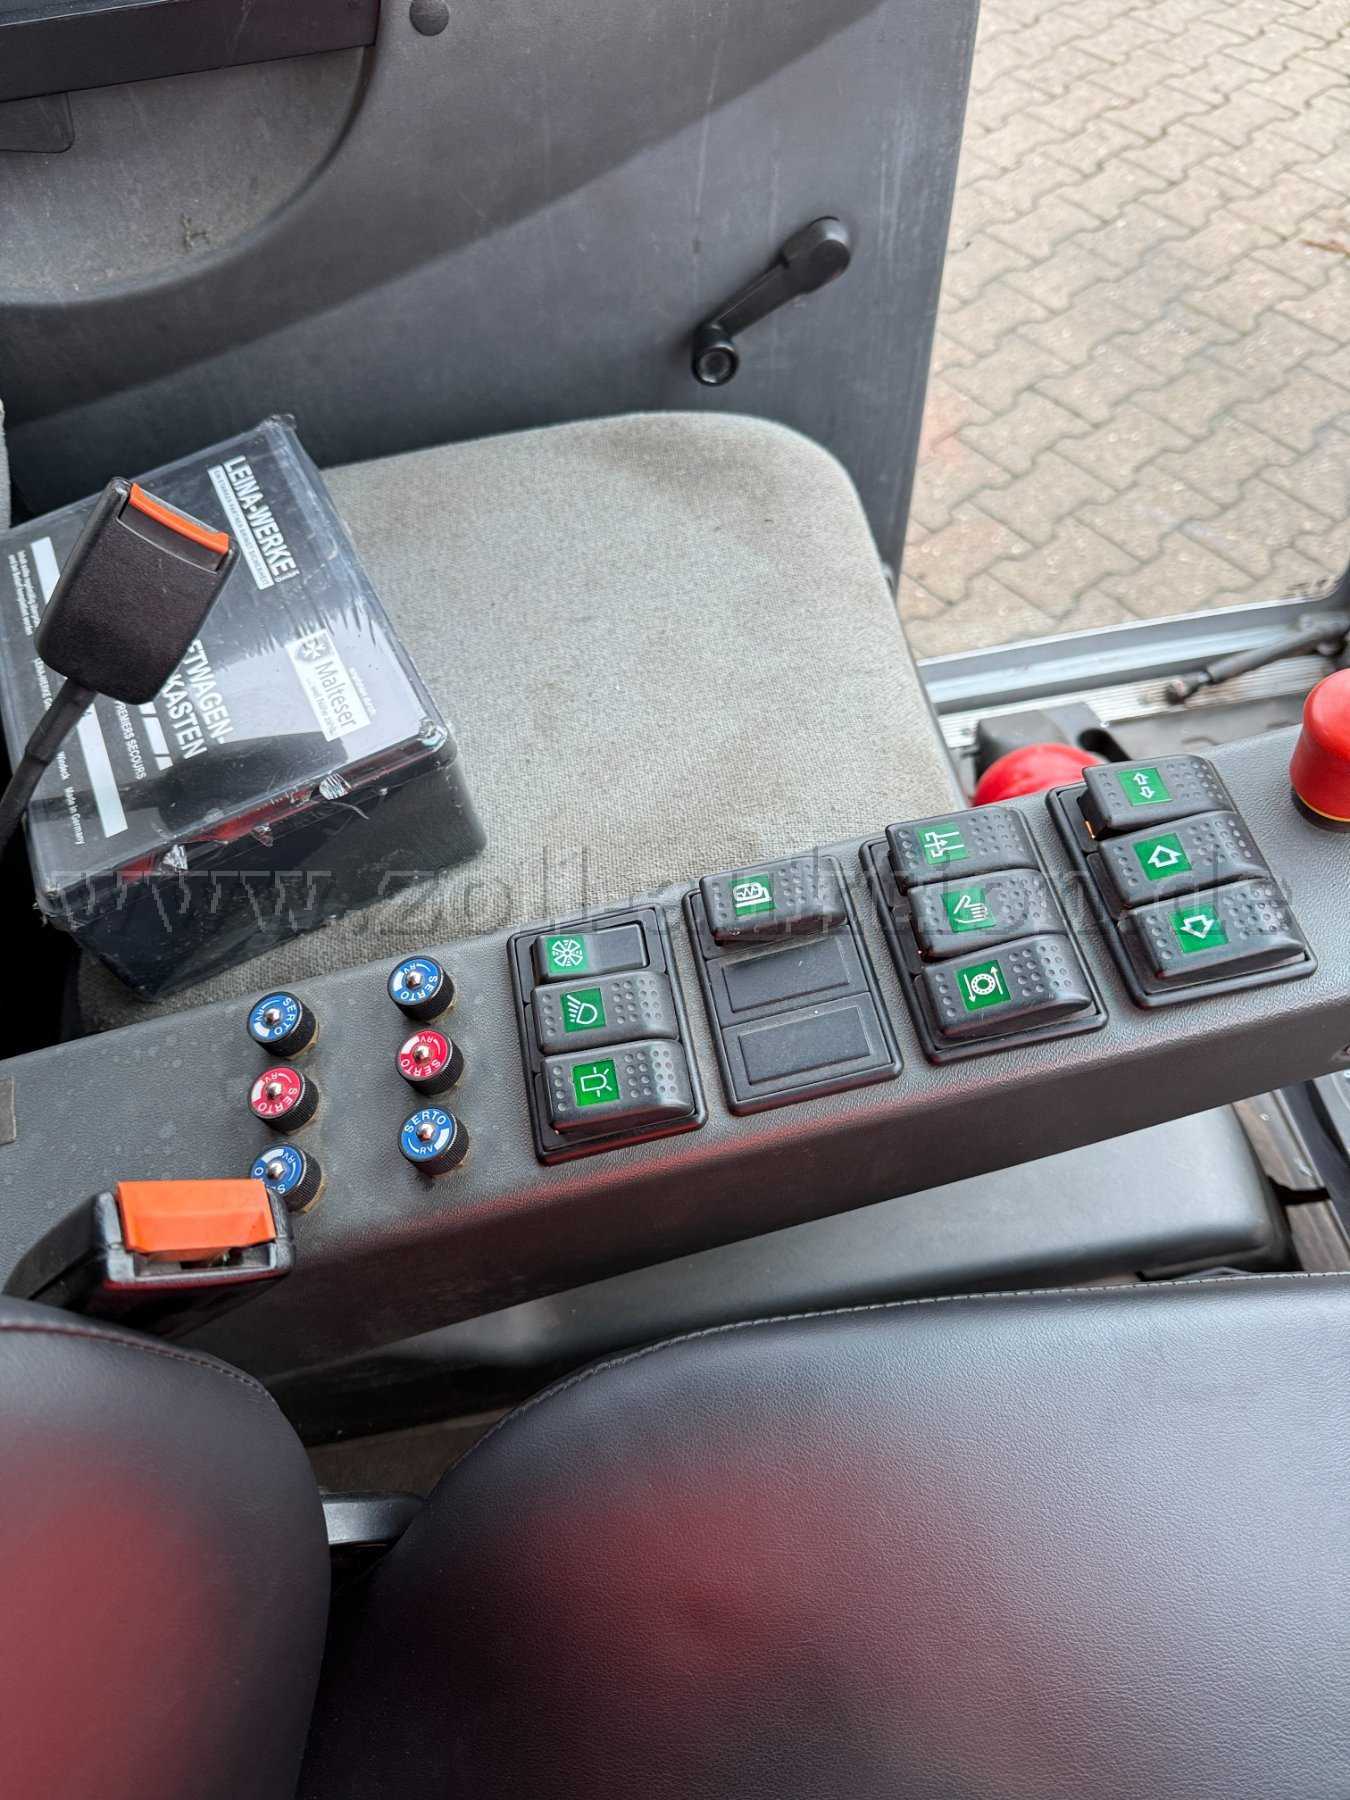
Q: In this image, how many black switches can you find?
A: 10